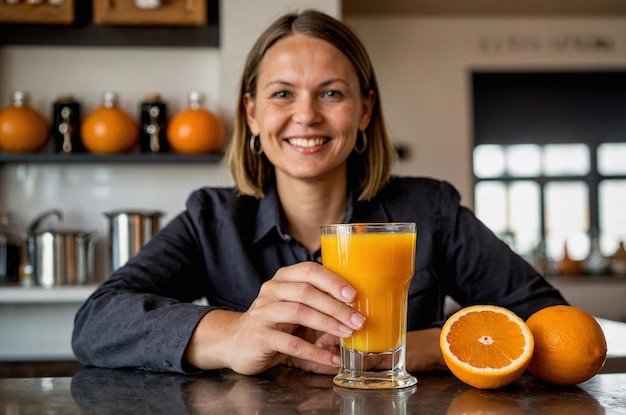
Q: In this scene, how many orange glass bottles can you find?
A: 3